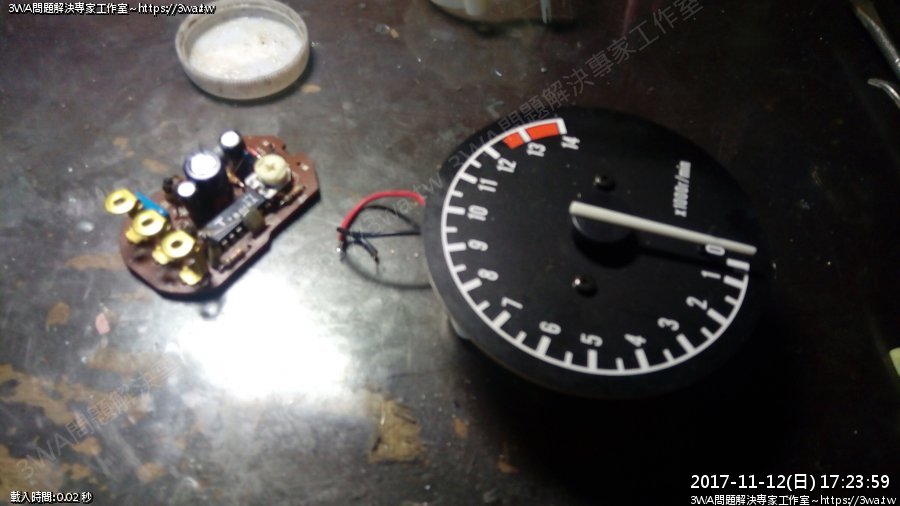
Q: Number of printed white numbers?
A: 15